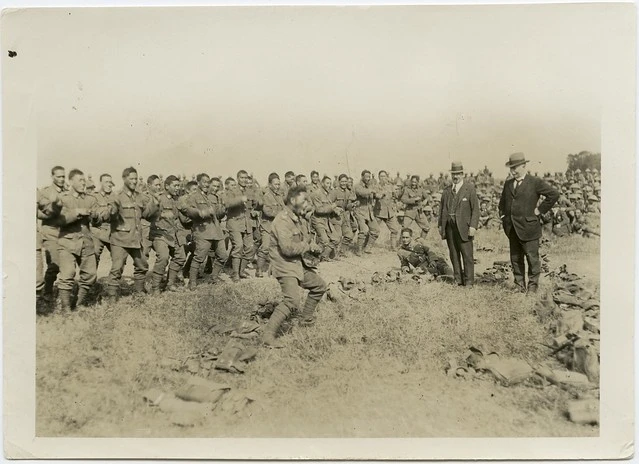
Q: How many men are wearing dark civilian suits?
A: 2